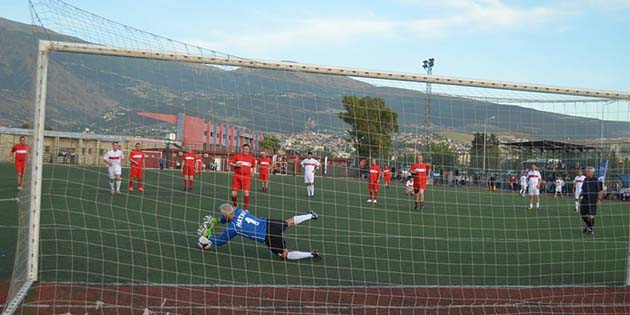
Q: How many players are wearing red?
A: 9